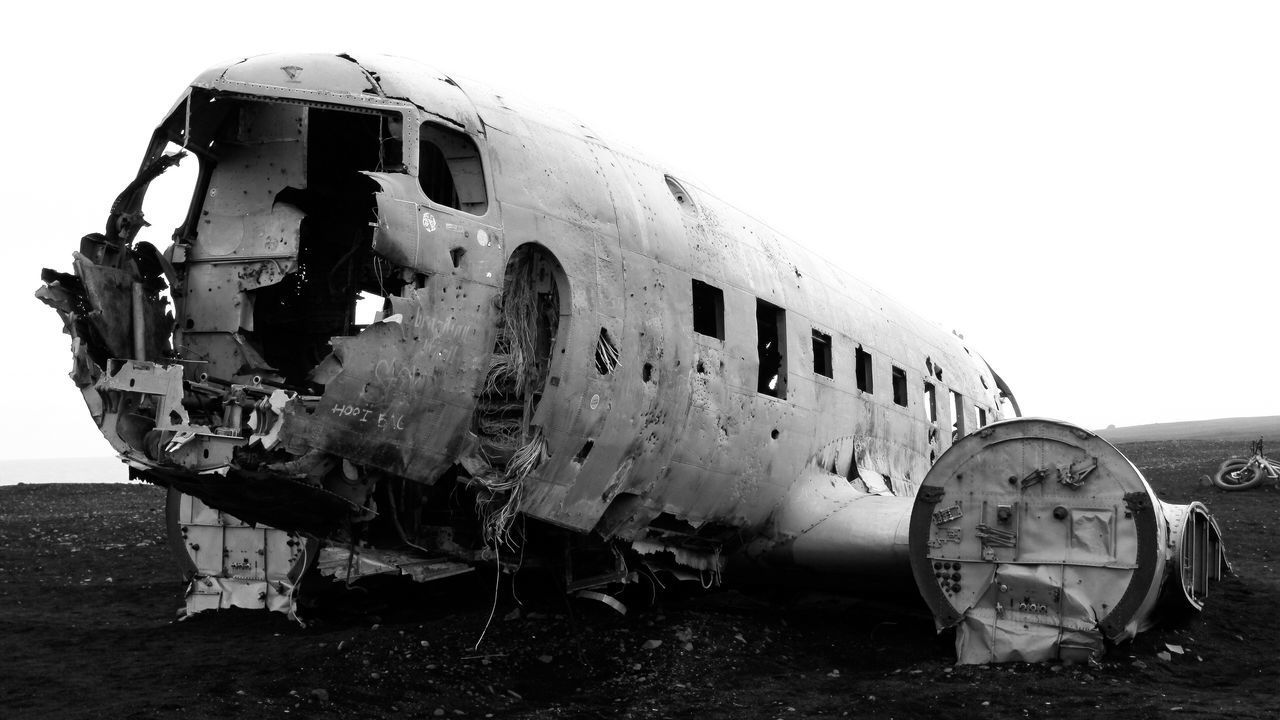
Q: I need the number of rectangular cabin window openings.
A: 8